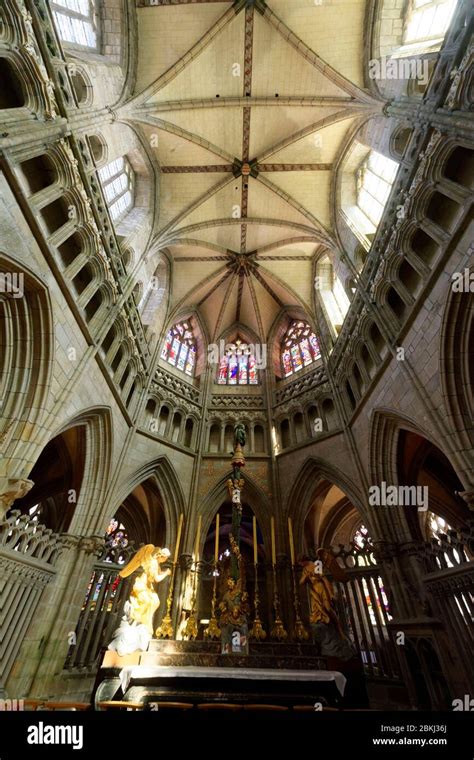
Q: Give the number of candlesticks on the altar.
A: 6